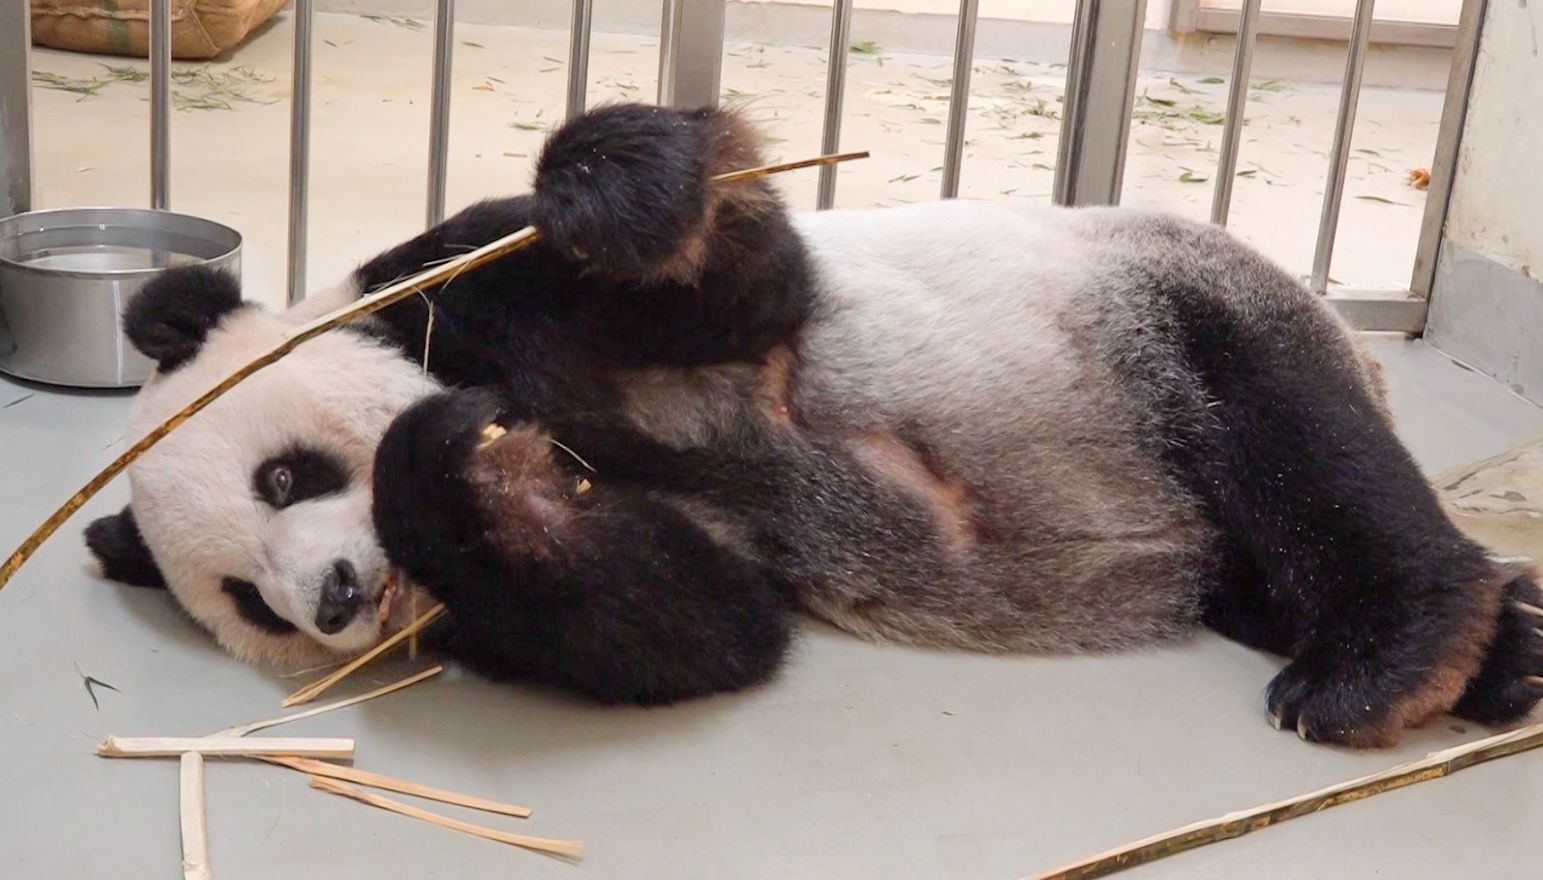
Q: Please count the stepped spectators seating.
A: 0